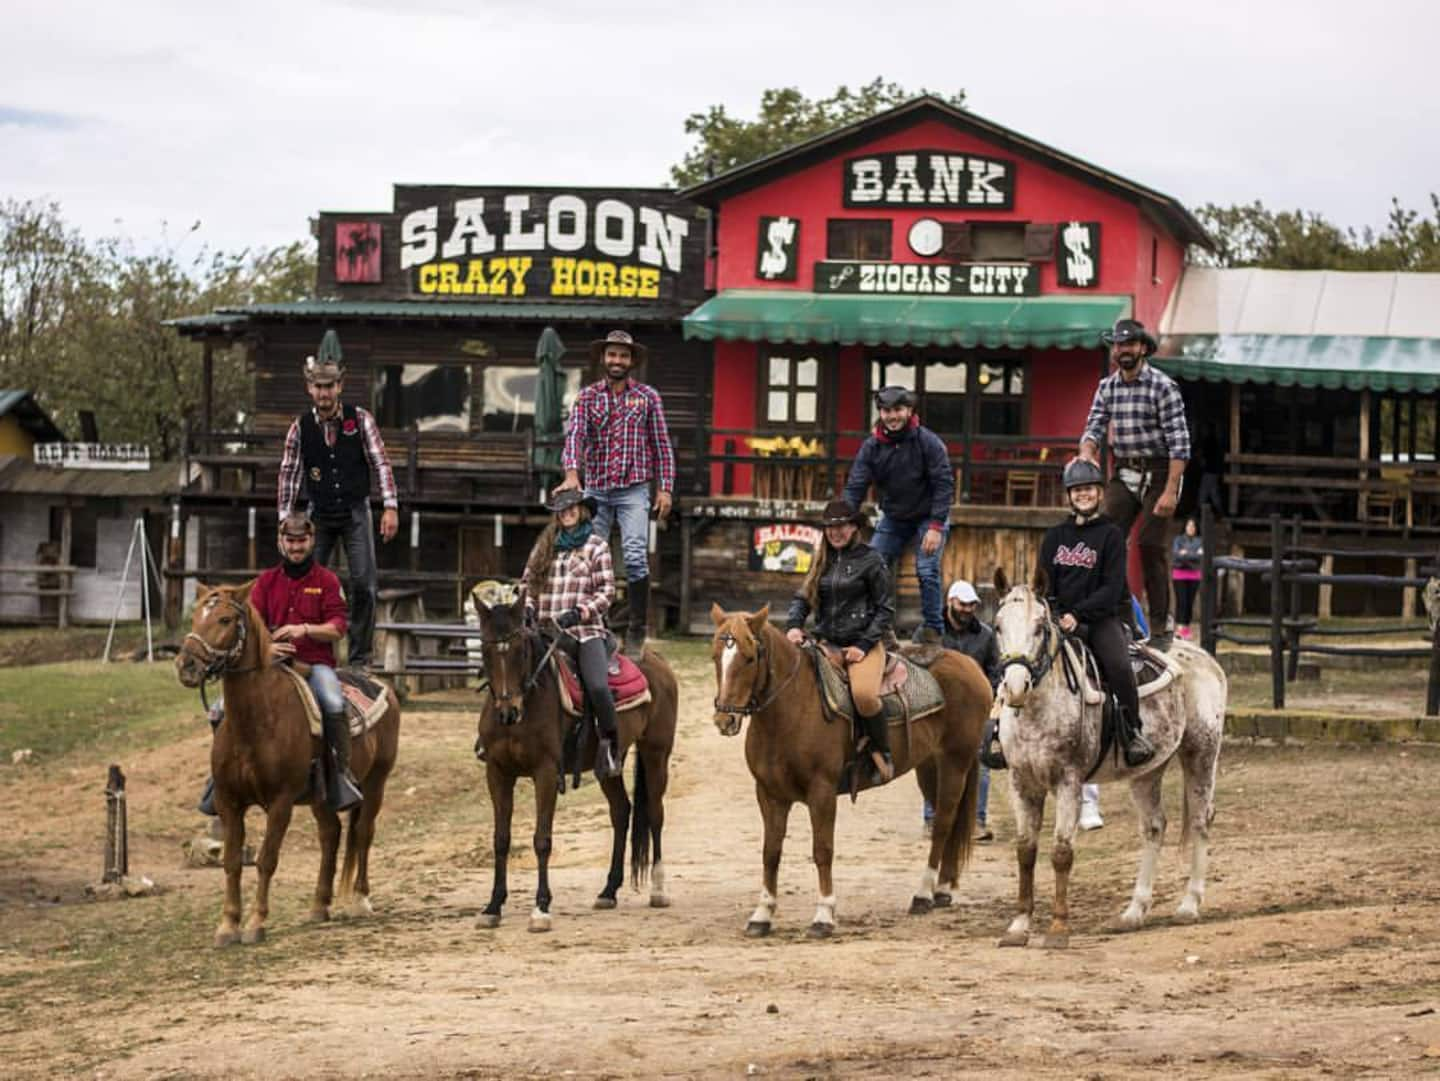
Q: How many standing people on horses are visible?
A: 4